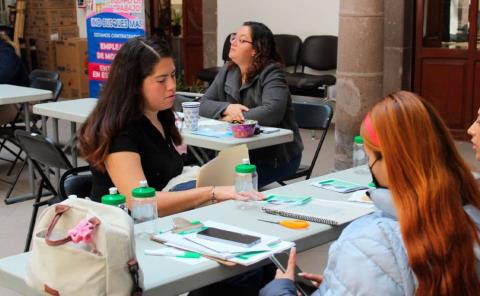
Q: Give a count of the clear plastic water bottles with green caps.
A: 4